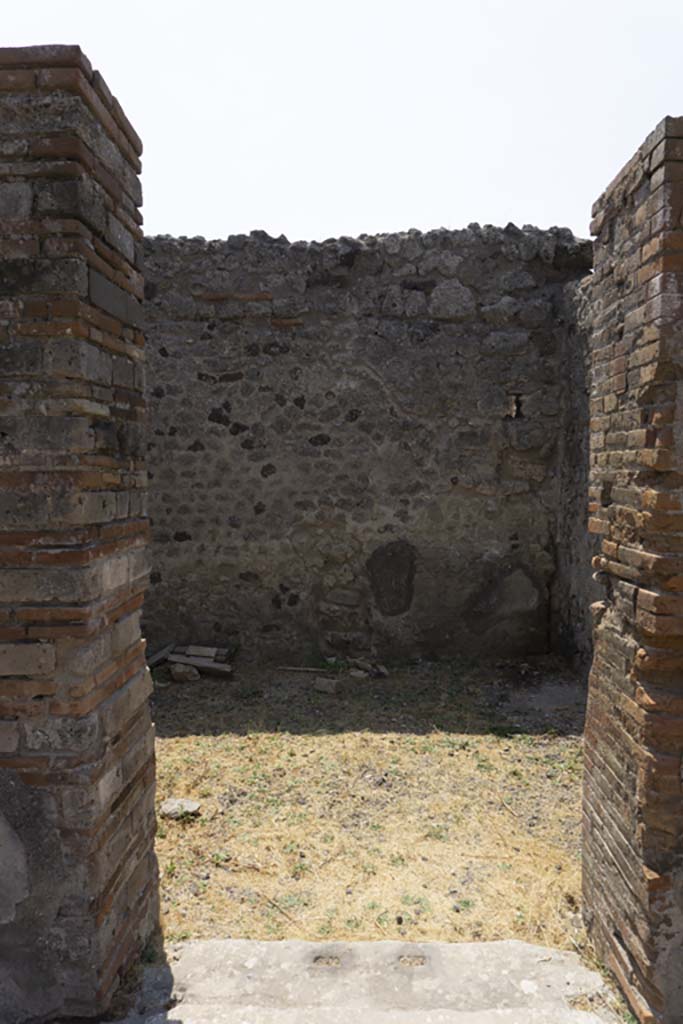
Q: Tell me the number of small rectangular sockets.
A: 2